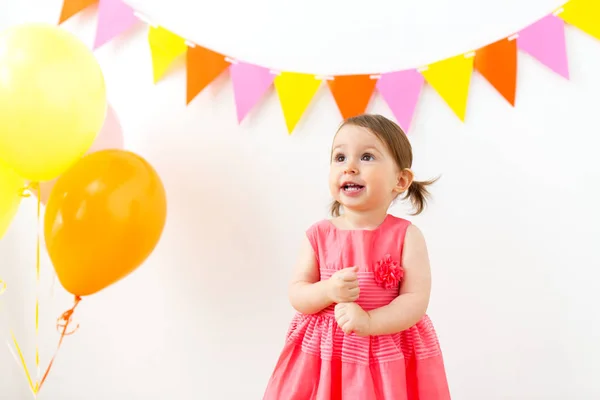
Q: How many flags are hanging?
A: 12